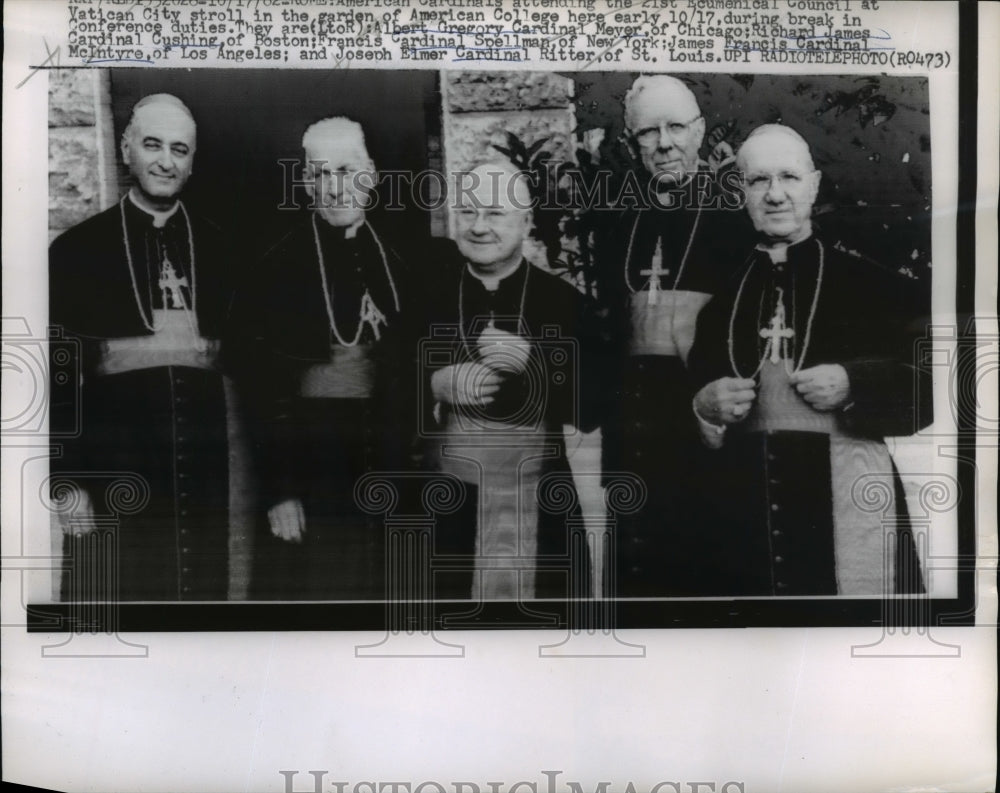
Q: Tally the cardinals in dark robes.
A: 5